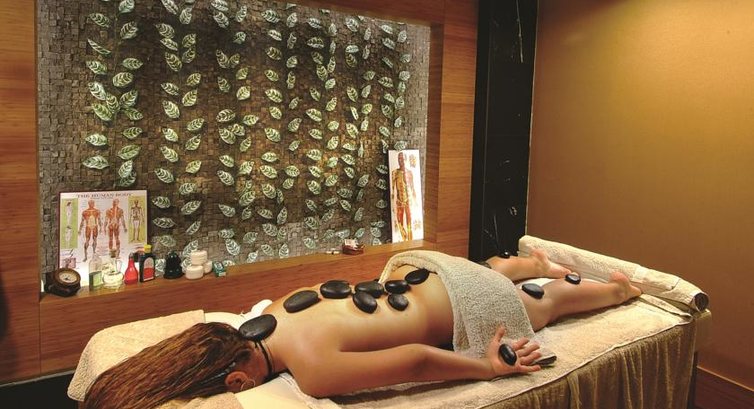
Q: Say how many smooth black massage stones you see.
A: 12